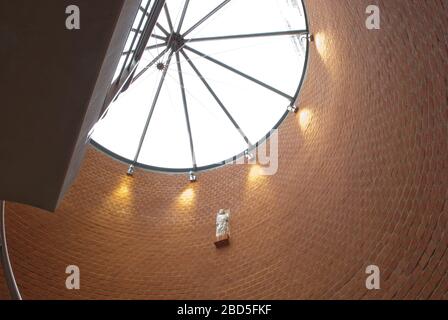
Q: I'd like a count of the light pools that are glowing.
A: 5